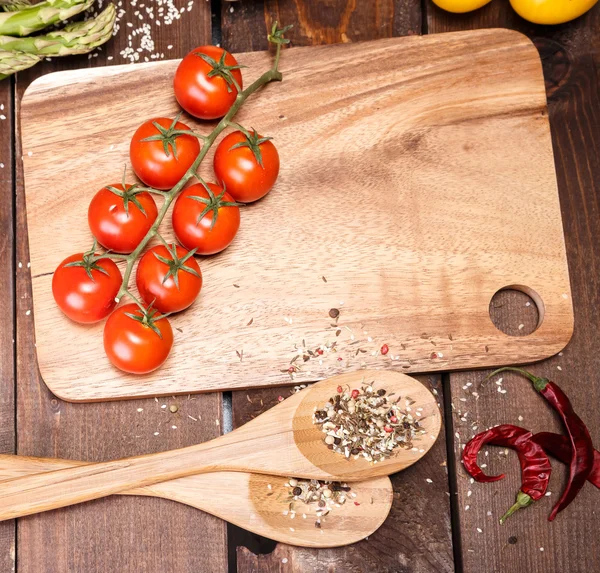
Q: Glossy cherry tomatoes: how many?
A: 8